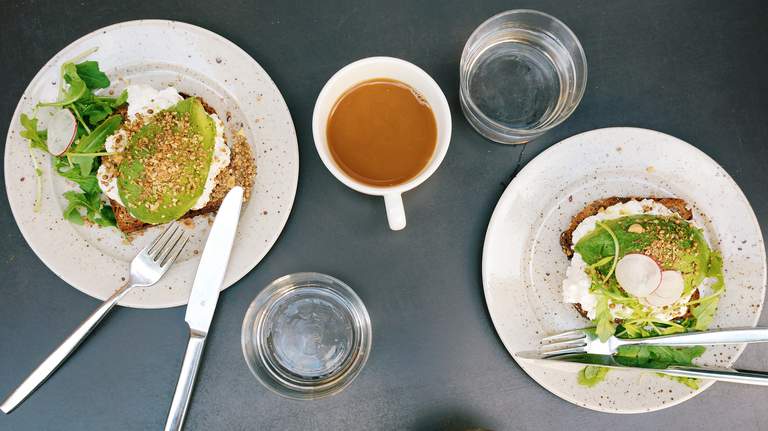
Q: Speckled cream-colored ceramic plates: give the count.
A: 2